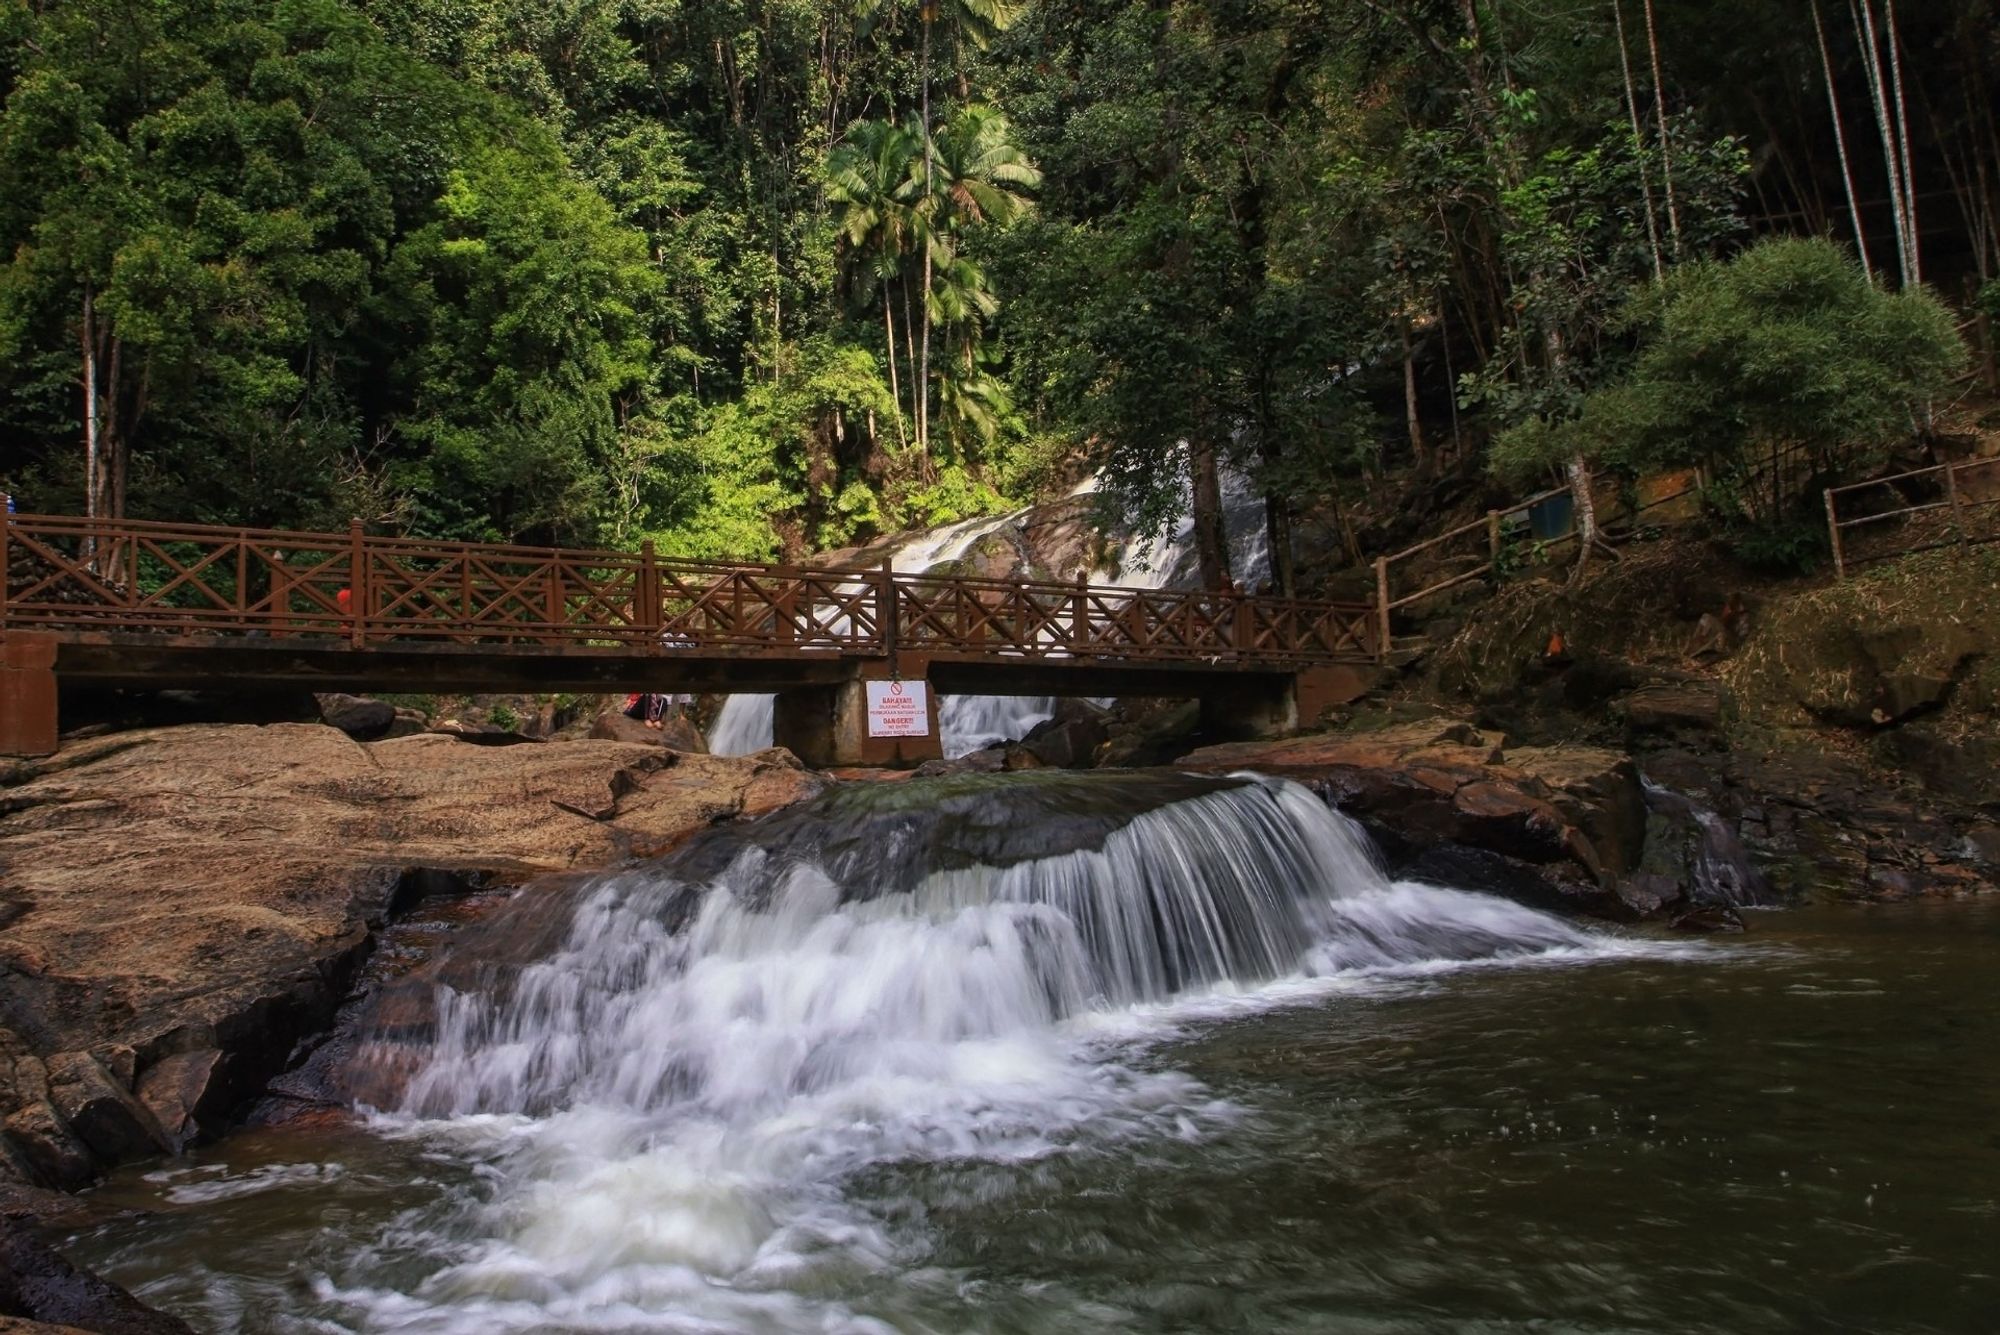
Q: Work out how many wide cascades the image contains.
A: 1